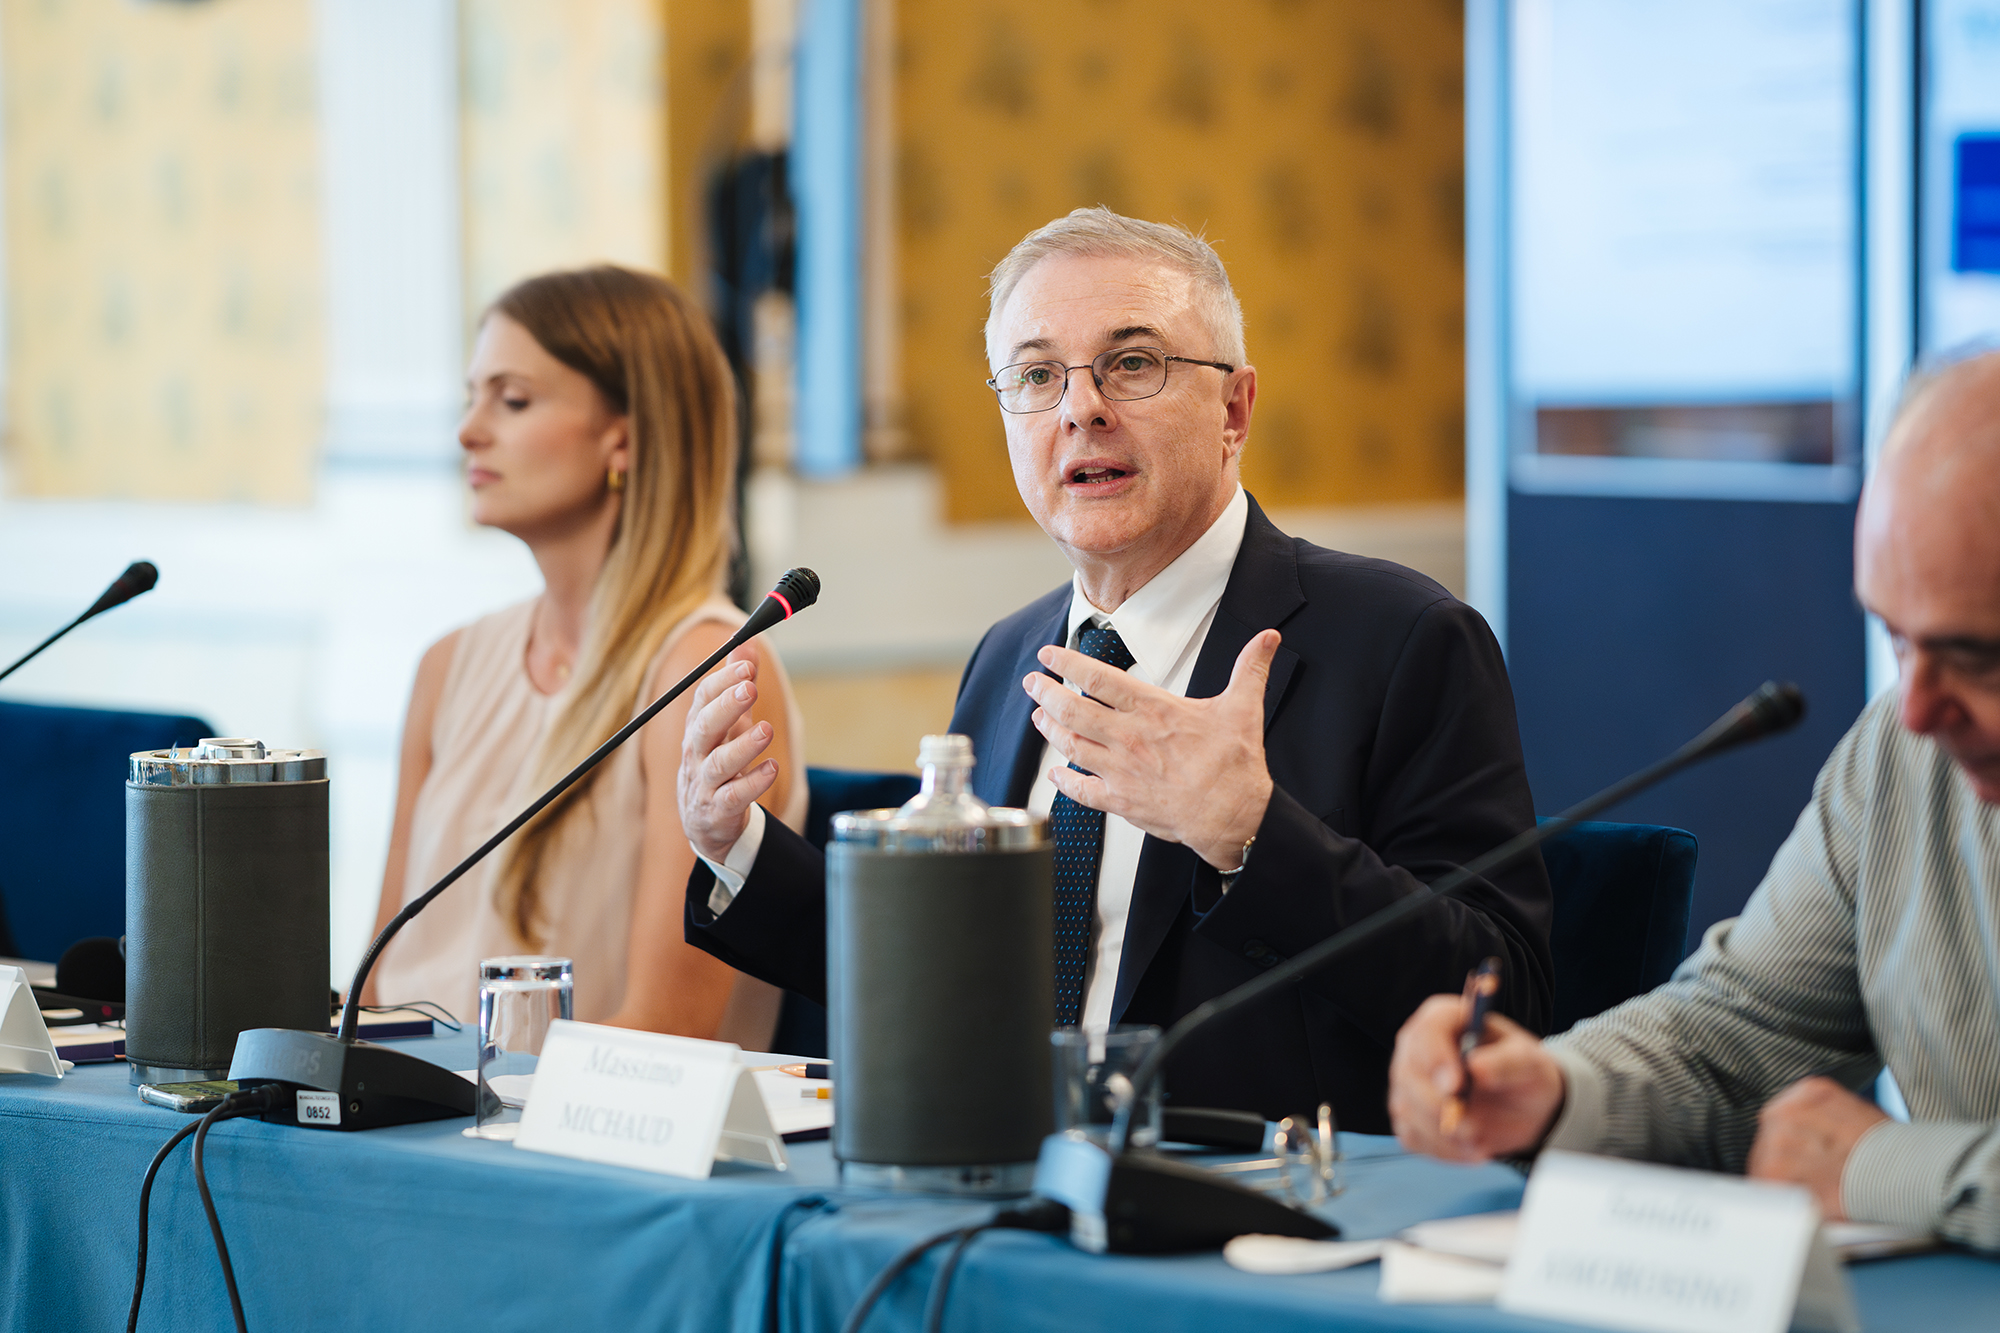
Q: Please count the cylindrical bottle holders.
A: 2